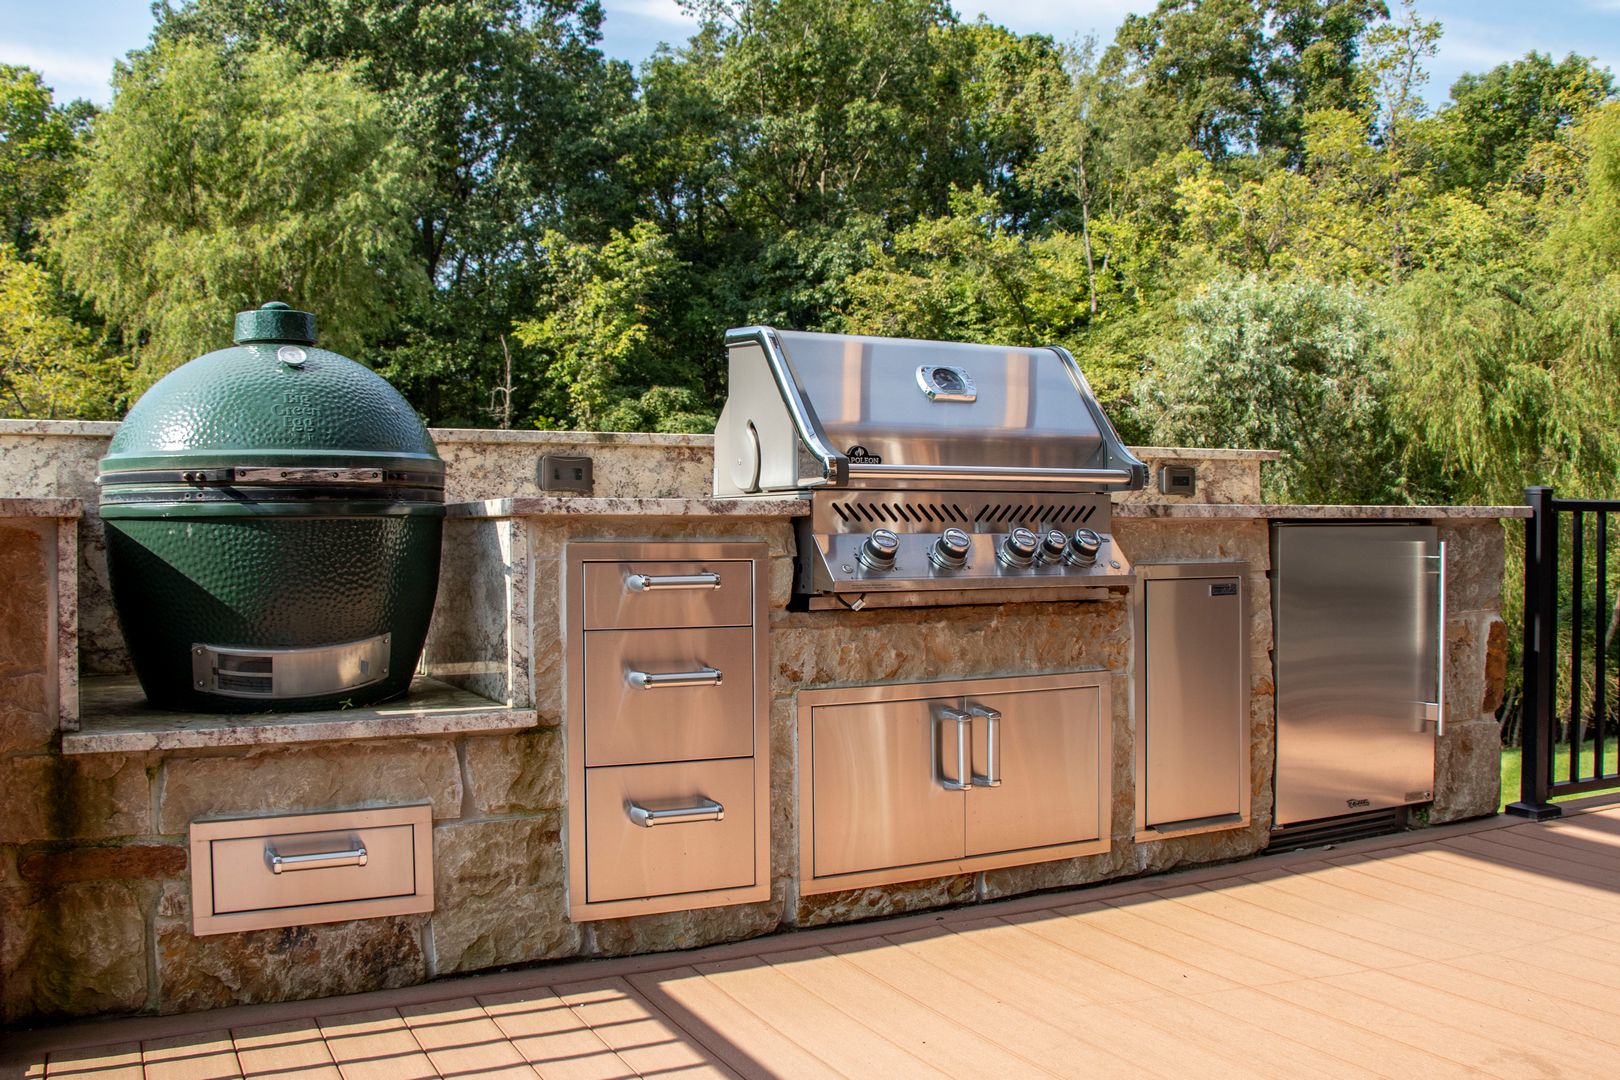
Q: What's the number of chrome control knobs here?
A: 5